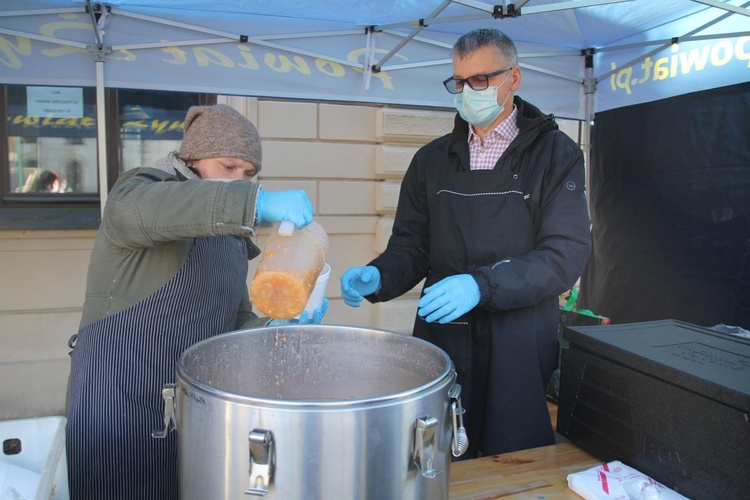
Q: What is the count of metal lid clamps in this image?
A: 3